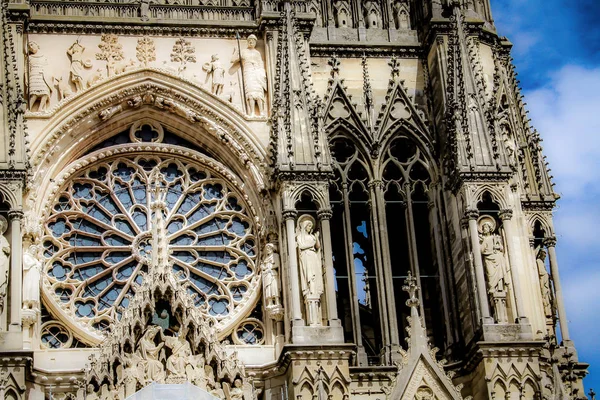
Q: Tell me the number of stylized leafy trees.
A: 3